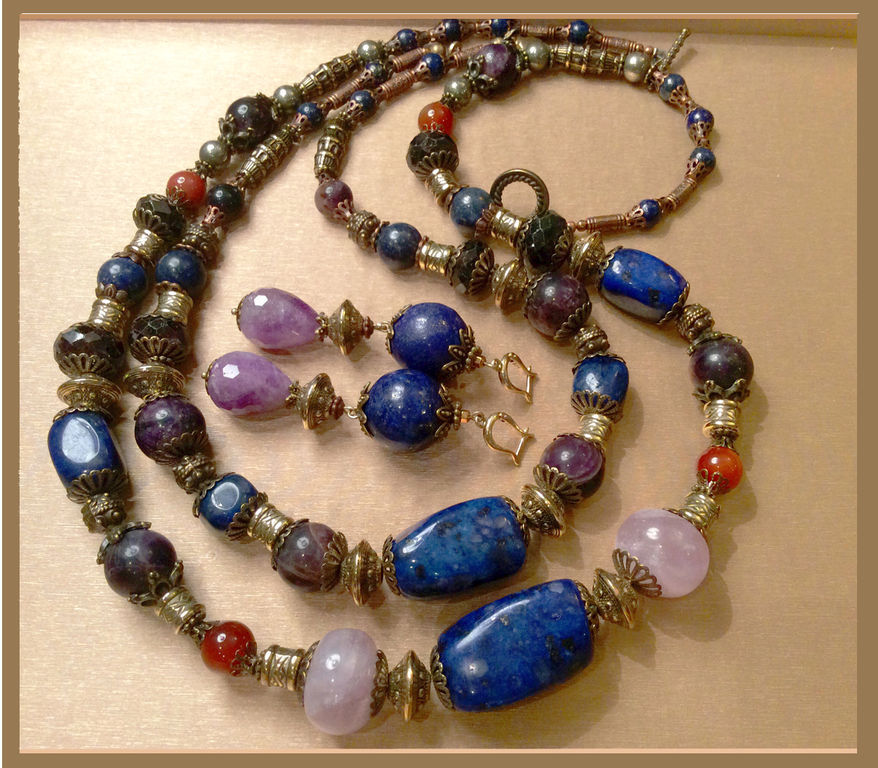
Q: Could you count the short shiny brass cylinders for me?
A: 12